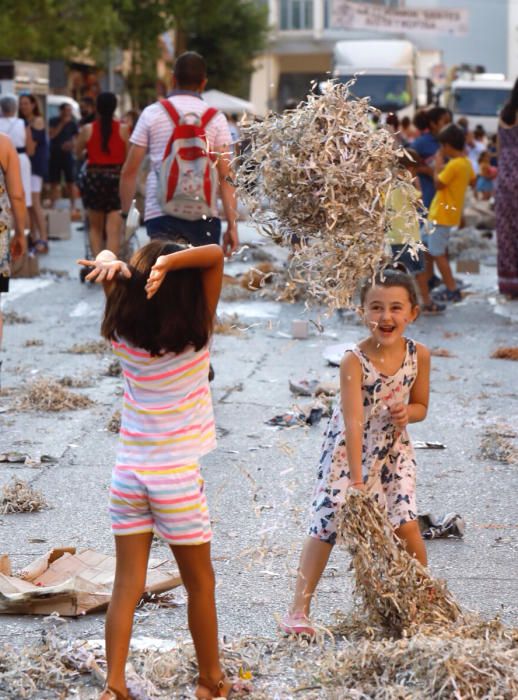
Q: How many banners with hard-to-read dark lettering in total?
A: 1